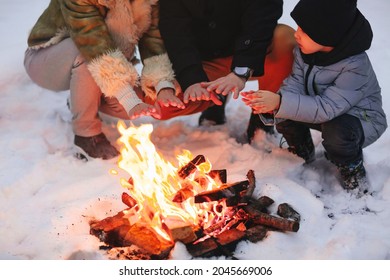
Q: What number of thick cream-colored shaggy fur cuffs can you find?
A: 2